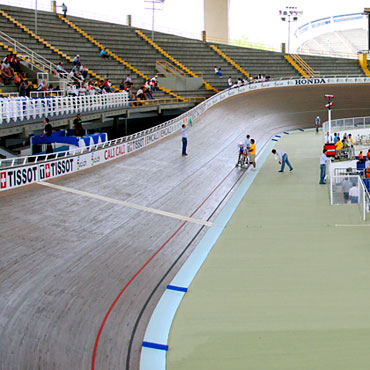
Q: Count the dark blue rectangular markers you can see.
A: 6